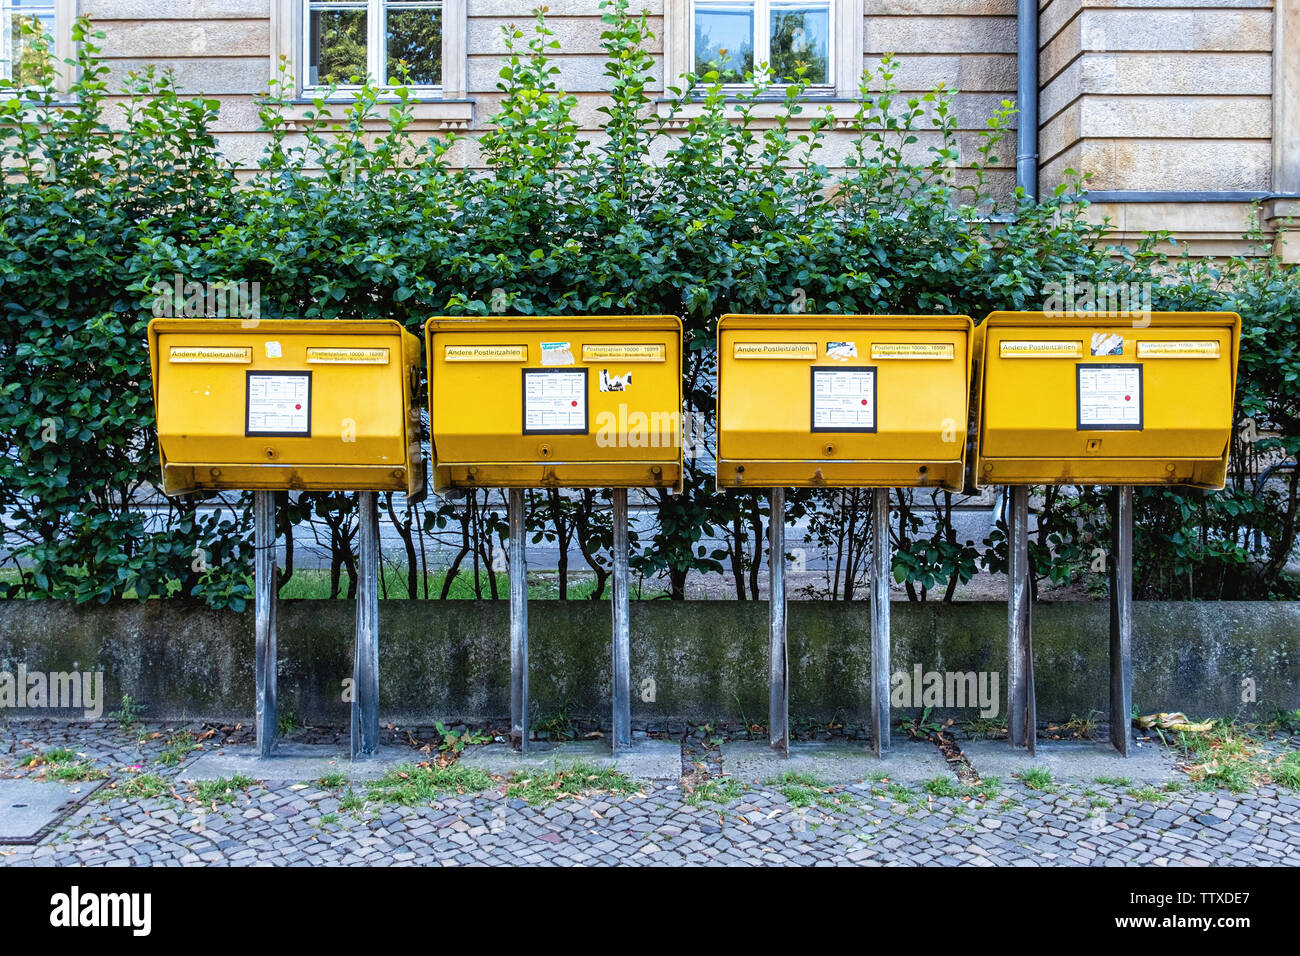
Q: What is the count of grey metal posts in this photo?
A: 8